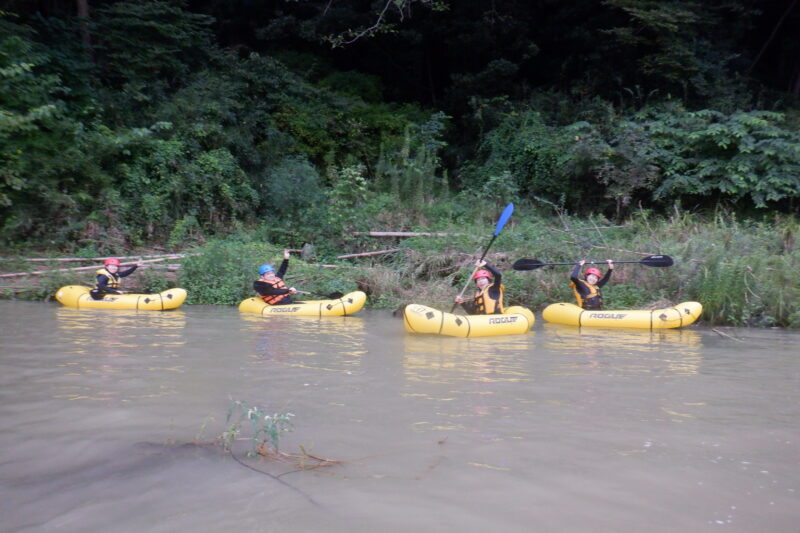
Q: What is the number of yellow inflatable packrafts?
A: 4